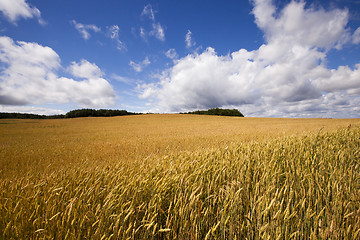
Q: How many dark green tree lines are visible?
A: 2